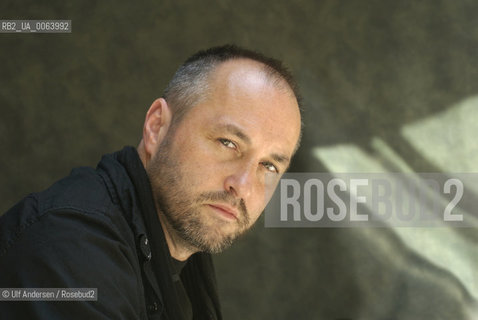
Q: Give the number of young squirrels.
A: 0